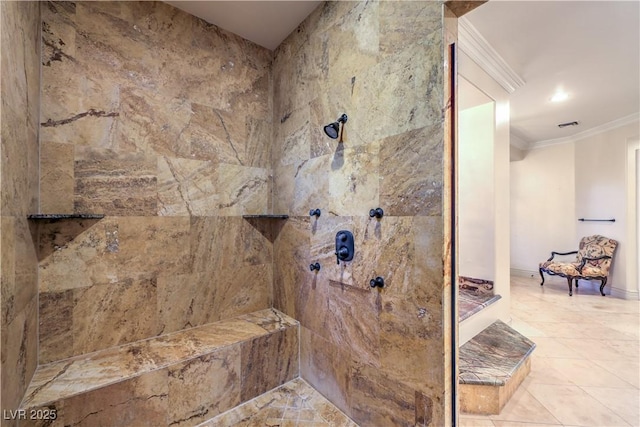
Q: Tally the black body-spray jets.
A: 4